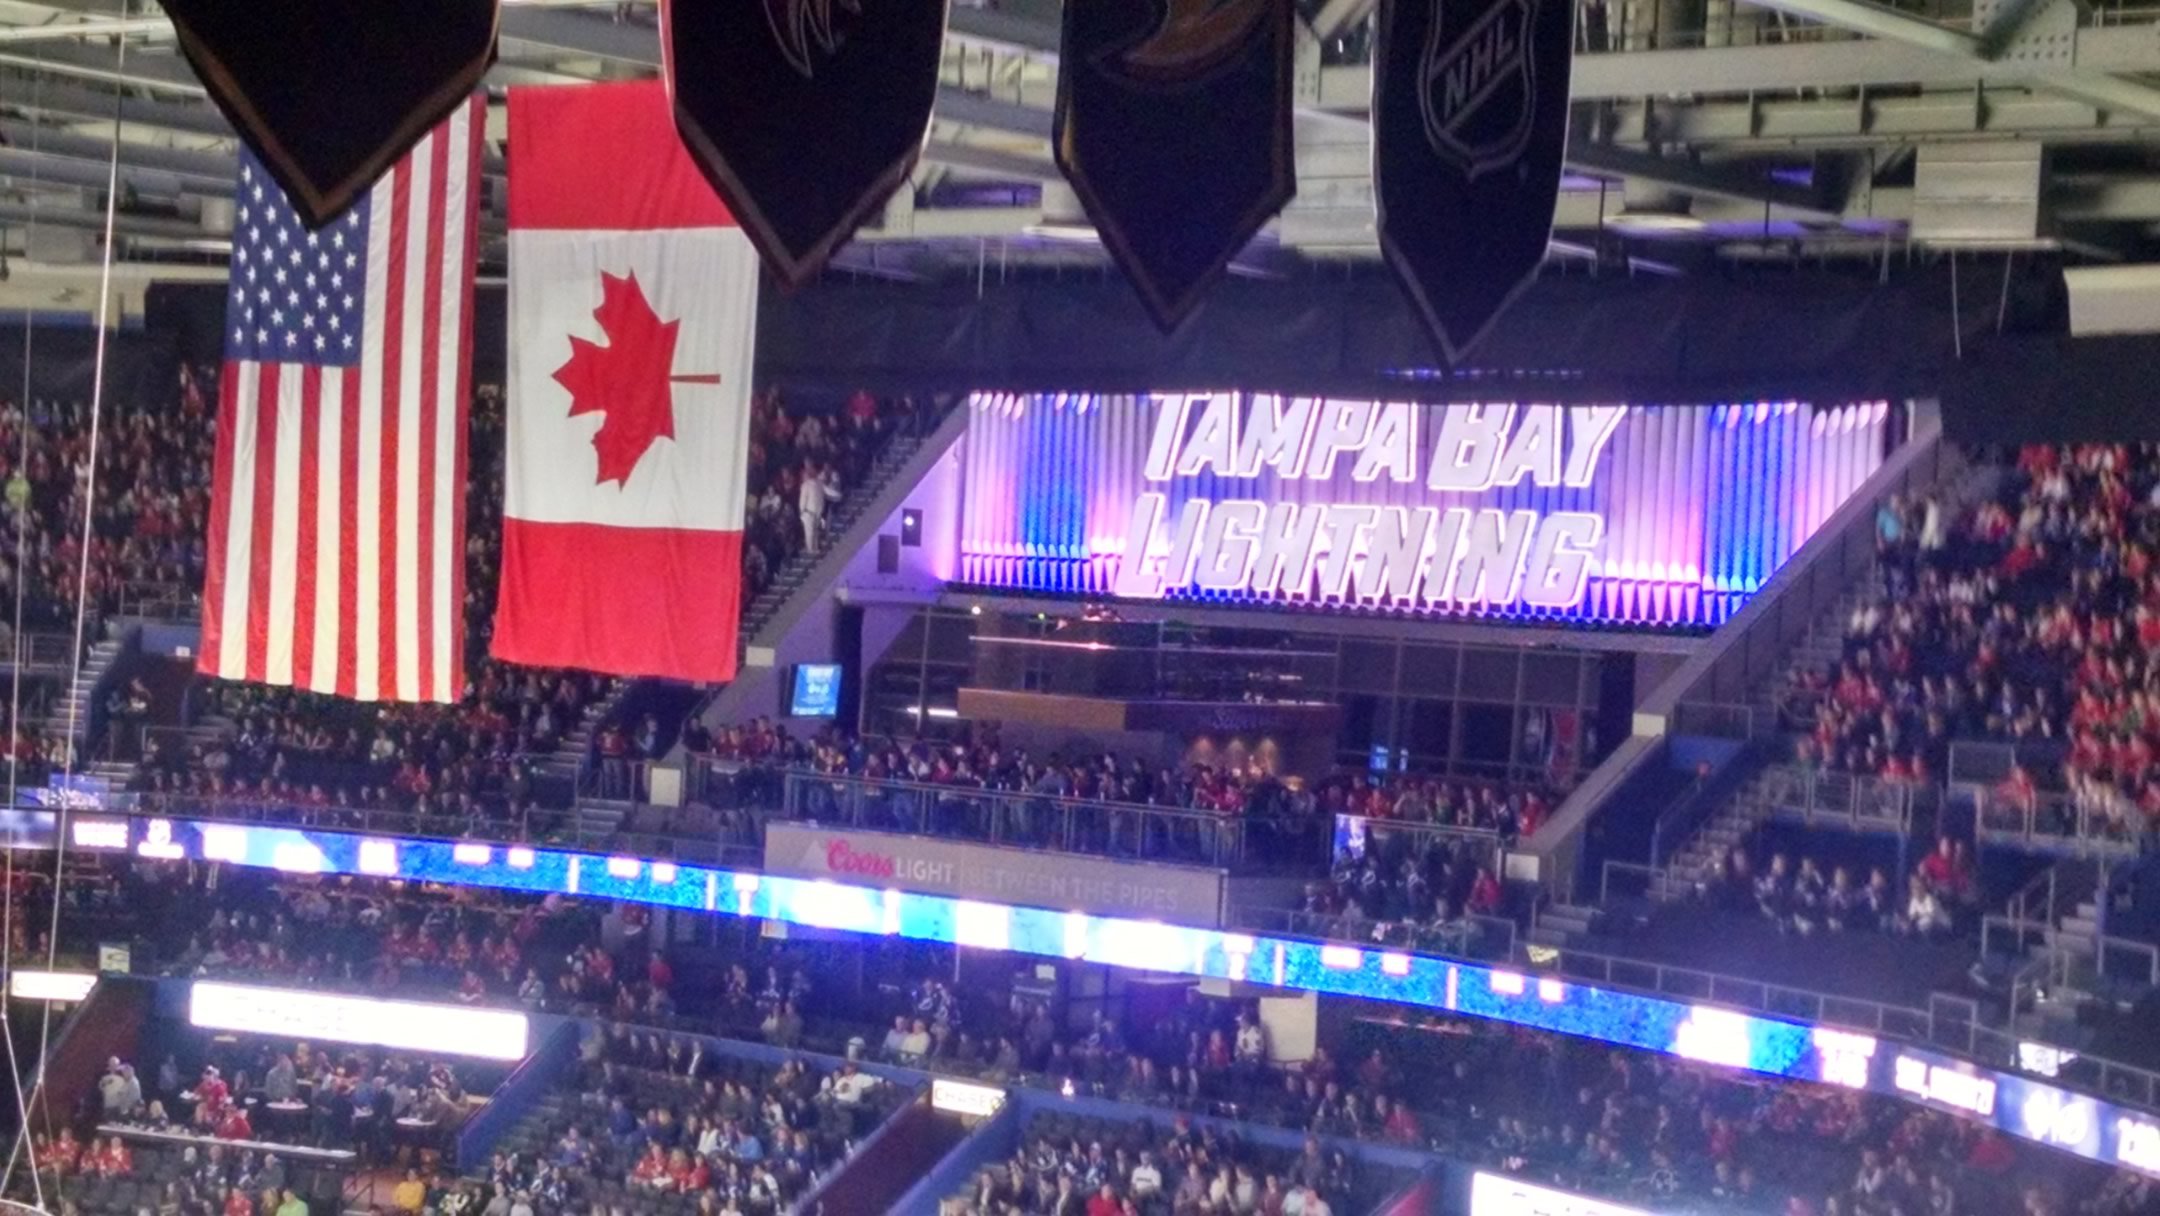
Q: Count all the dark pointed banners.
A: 4